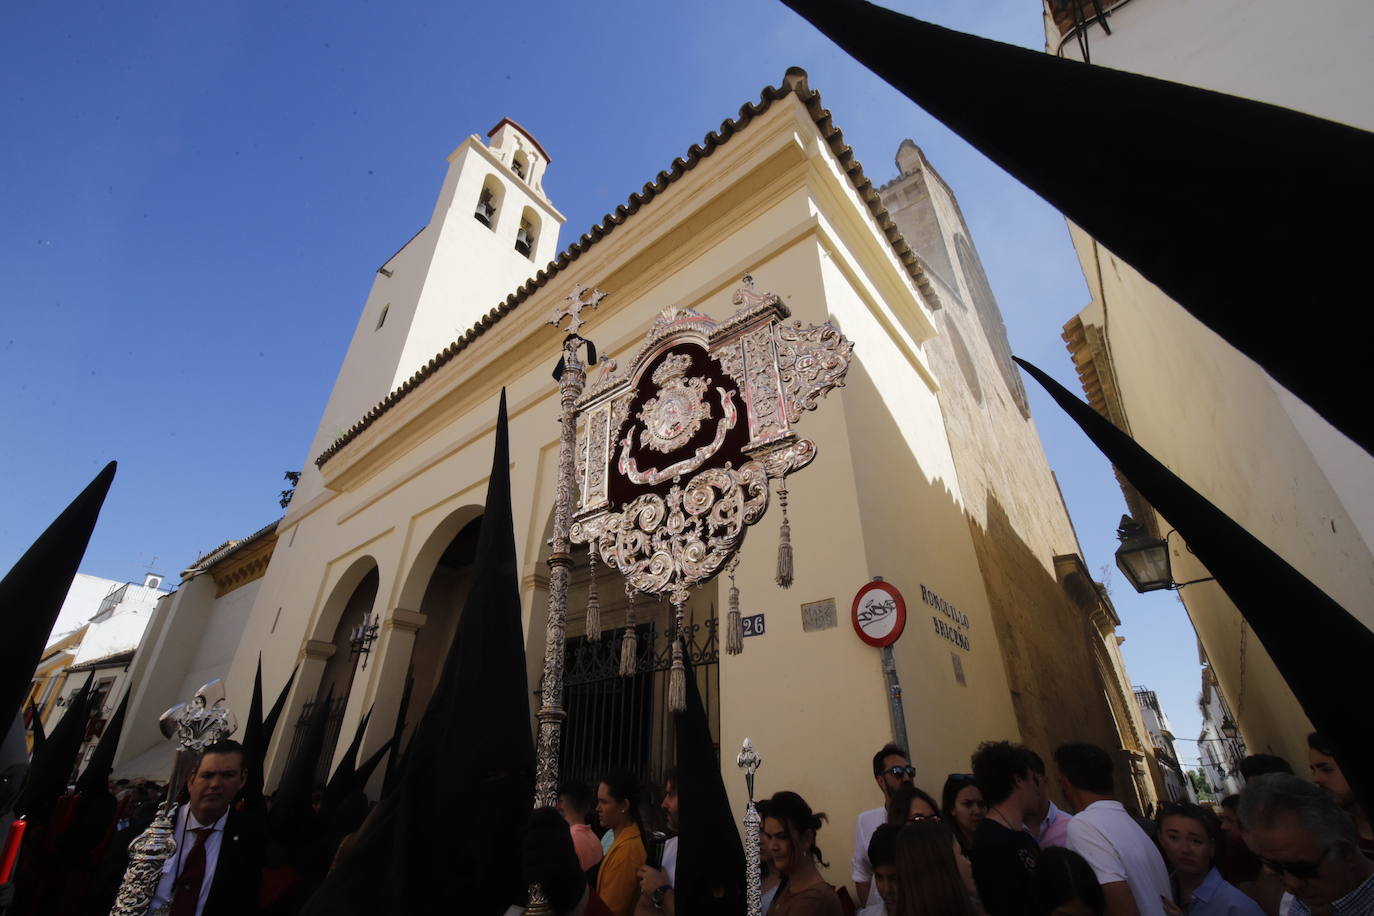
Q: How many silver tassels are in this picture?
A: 5